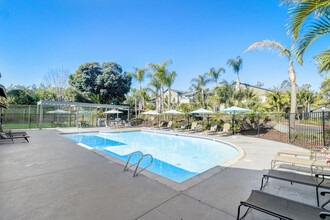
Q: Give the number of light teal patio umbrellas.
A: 7